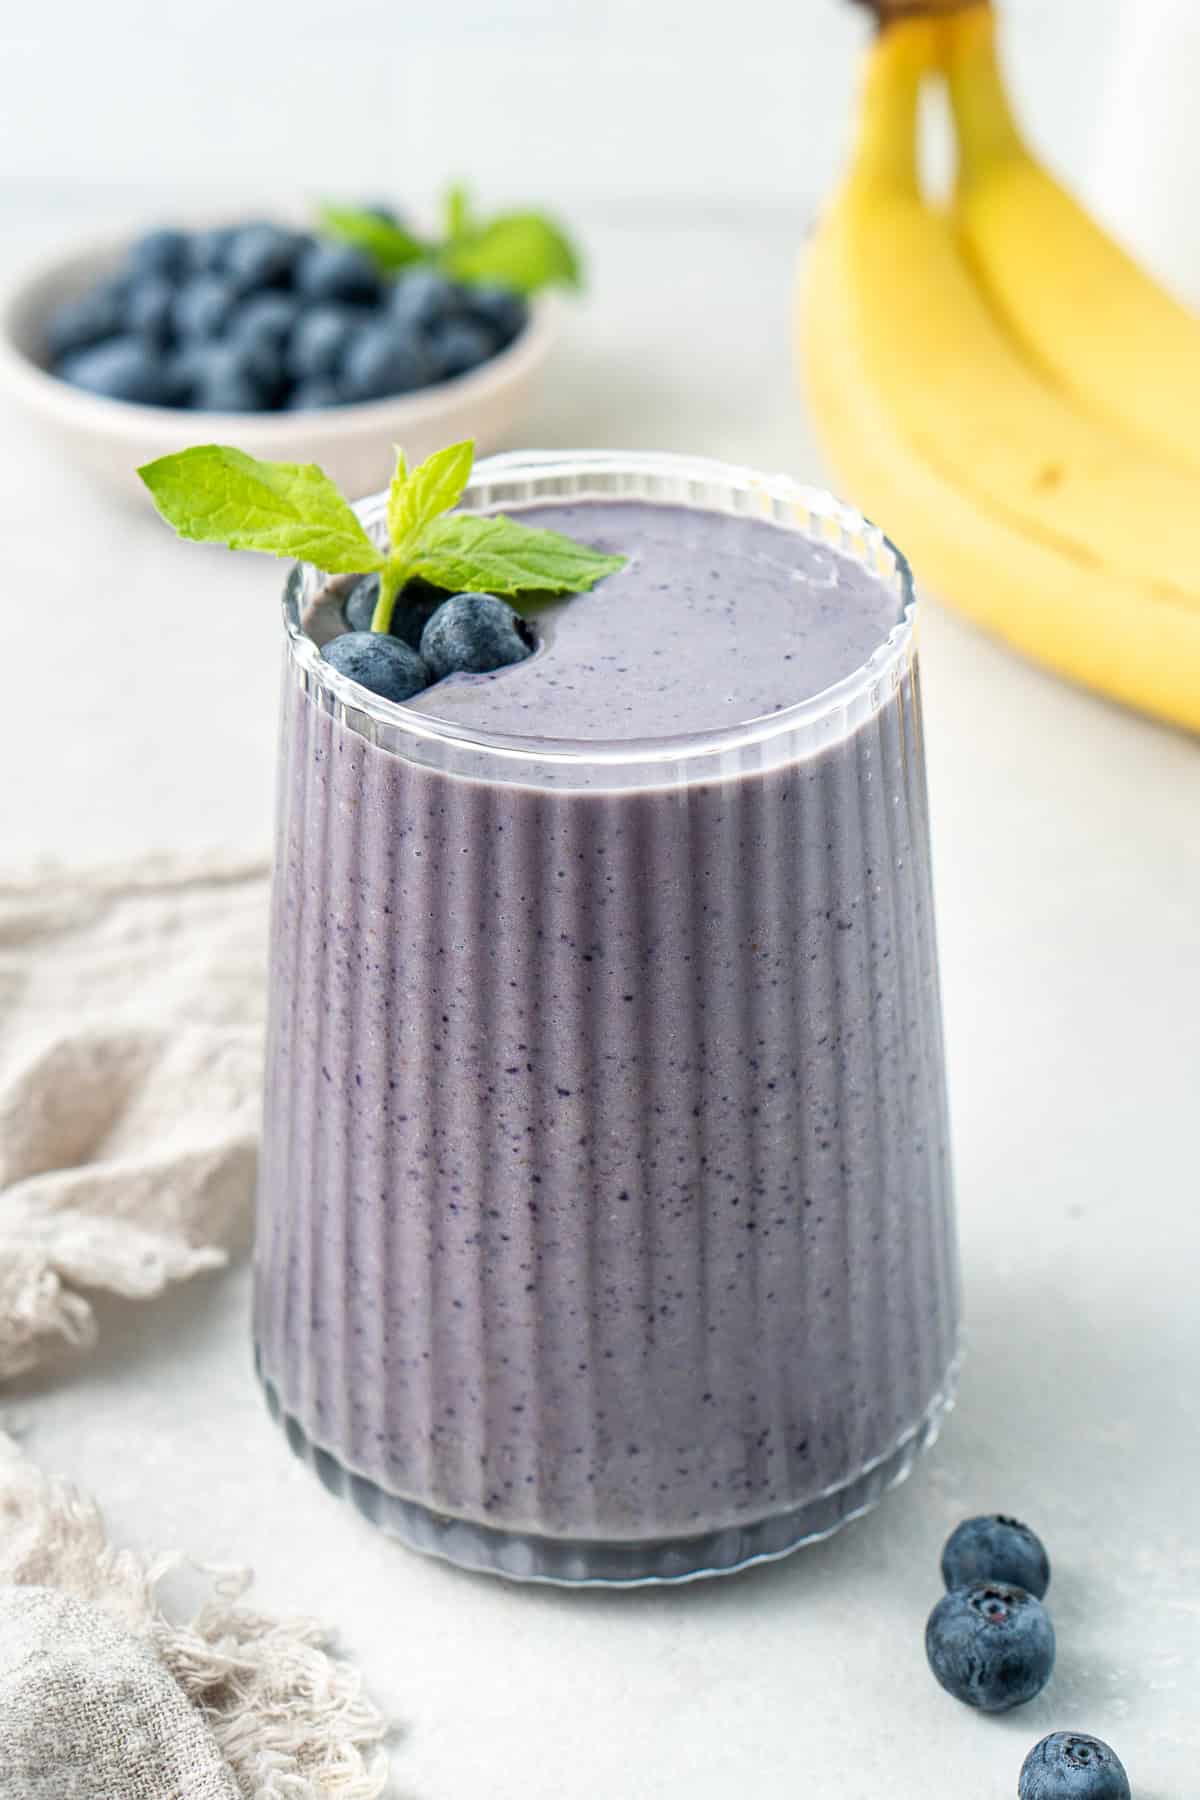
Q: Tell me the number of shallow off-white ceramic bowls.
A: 1